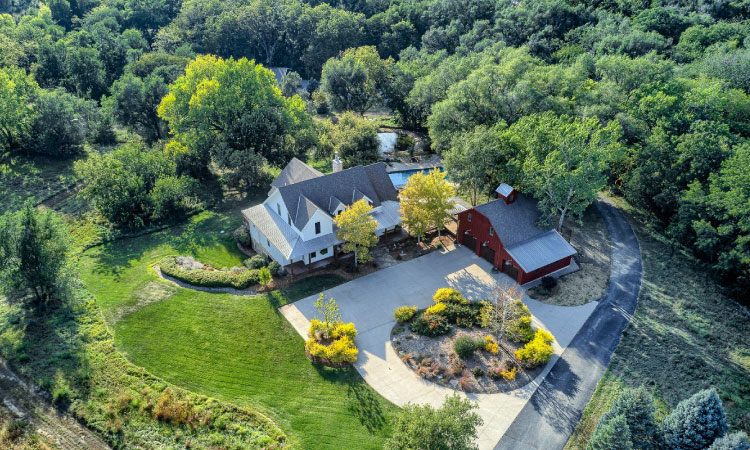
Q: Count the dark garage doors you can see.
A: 3